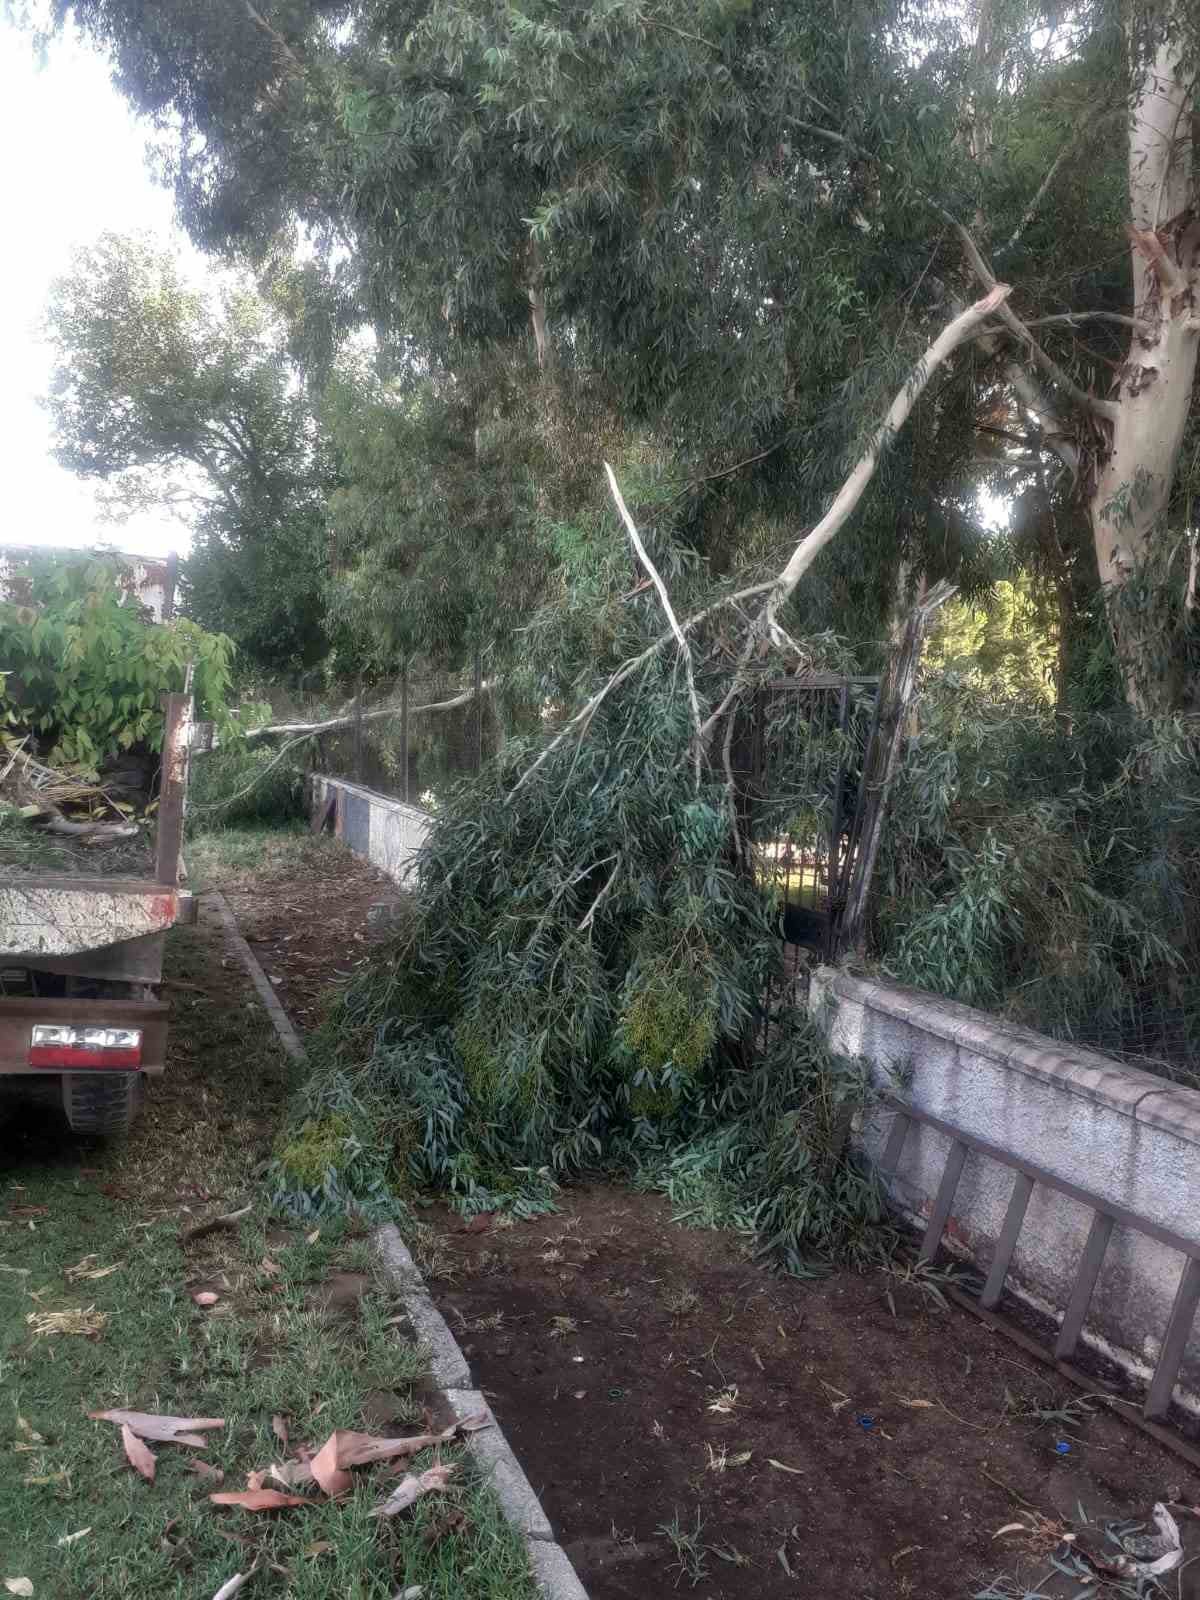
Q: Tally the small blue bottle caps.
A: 2